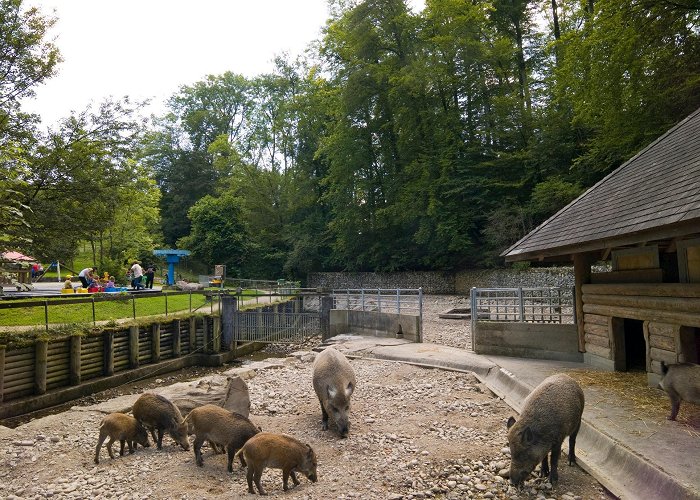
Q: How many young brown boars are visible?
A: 4